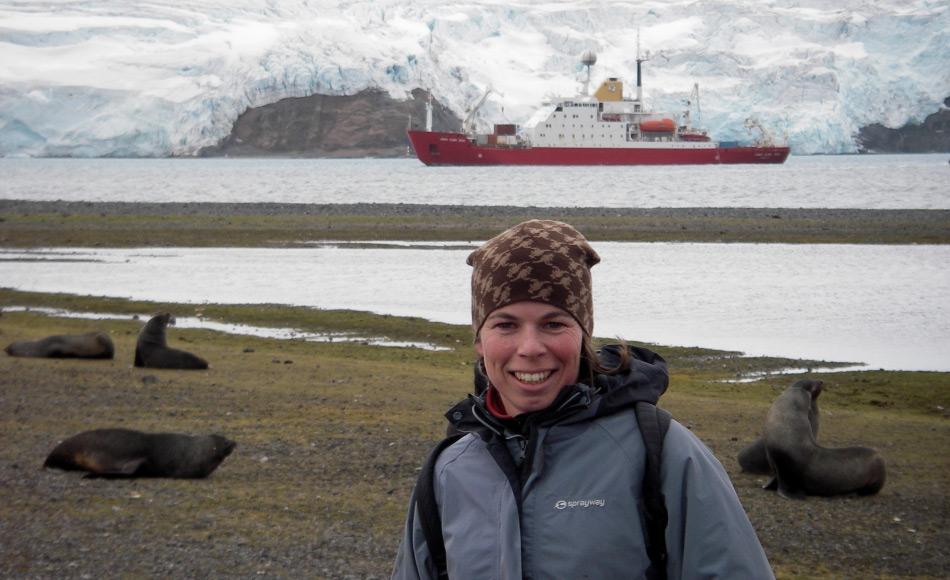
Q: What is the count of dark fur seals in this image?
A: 5